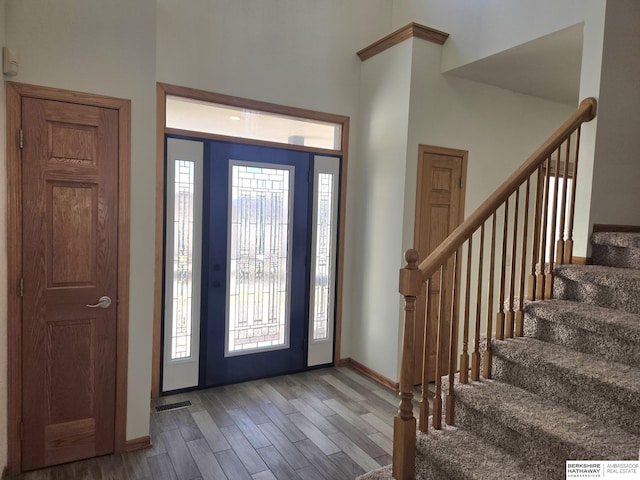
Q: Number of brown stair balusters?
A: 14